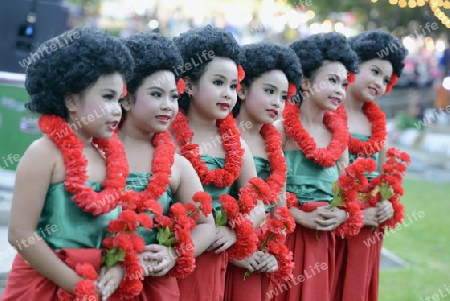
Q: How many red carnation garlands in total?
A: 6